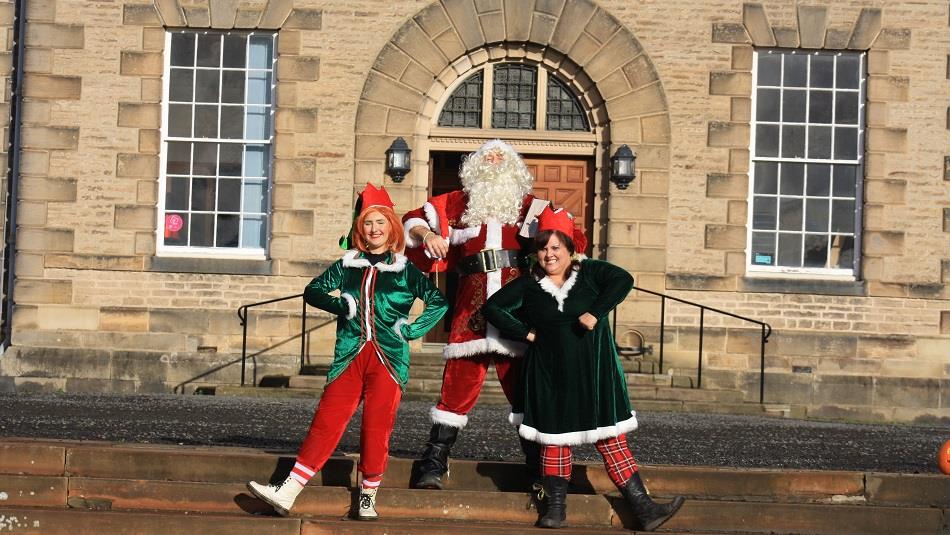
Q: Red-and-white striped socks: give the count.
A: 2